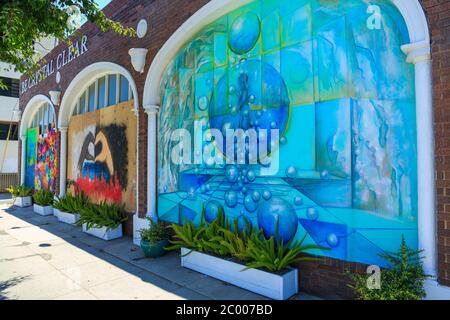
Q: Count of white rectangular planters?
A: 5